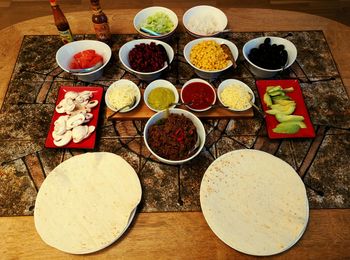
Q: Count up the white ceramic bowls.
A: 11